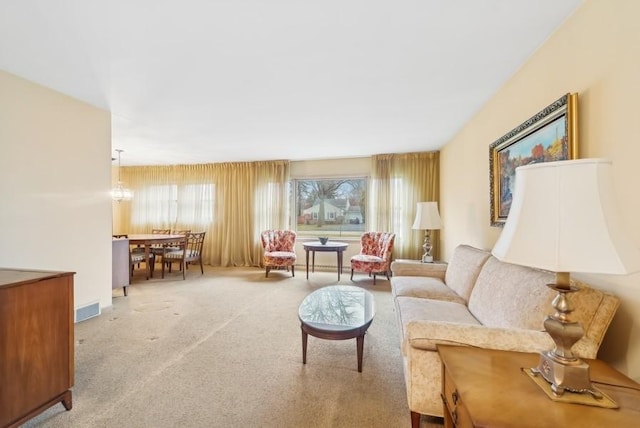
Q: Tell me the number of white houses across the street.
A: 1